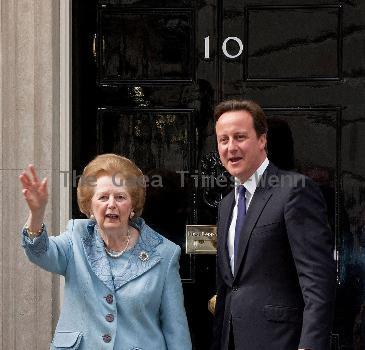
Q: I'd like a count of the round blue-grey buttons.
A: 3